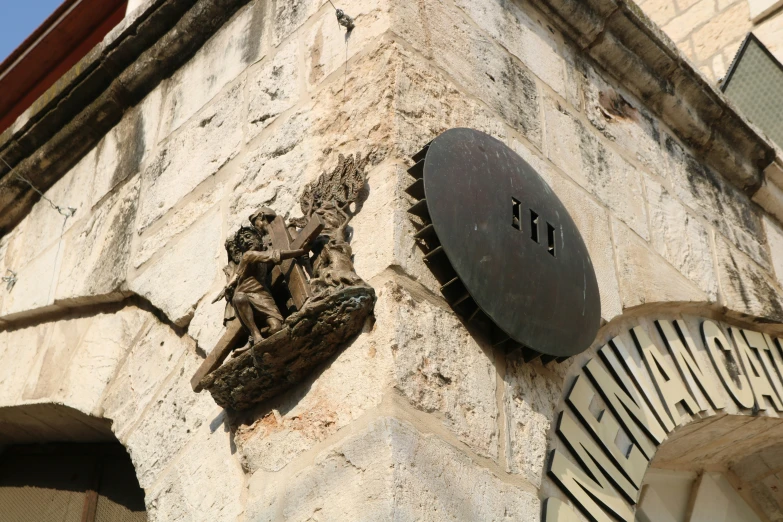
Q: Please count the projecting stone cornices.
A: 2